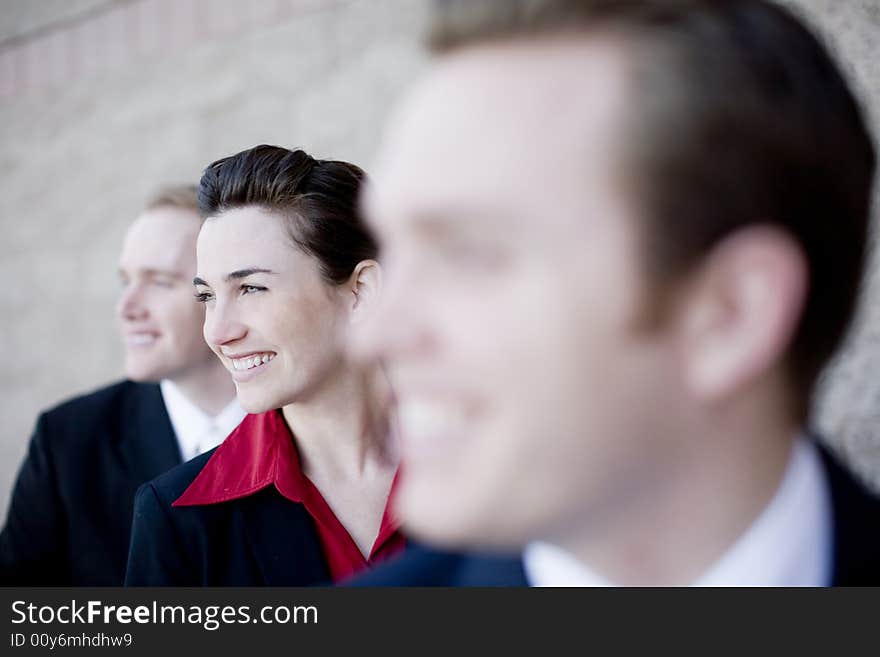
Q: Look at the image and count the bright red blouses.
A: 1